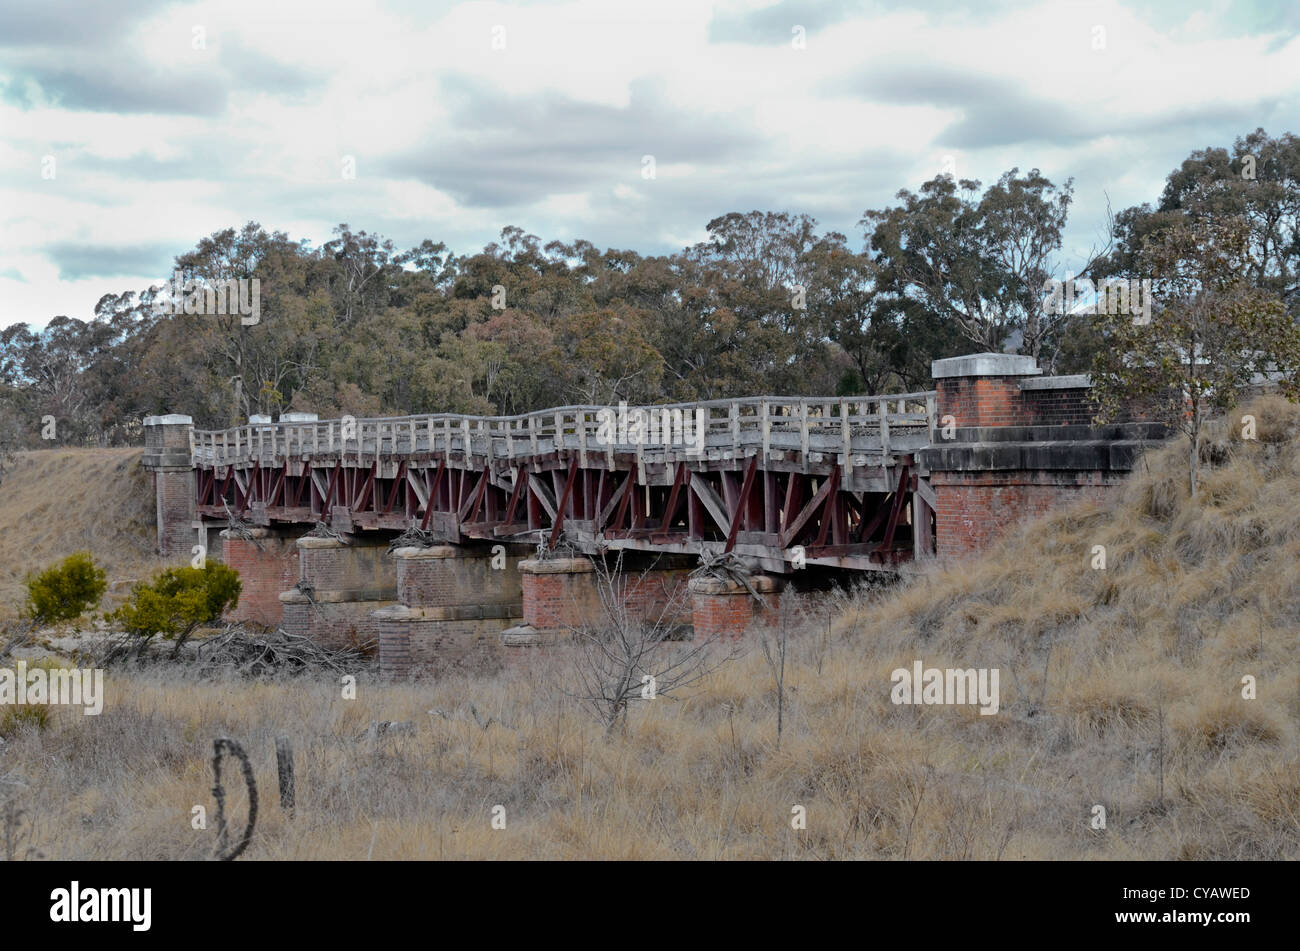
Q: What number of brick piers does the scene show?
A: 5